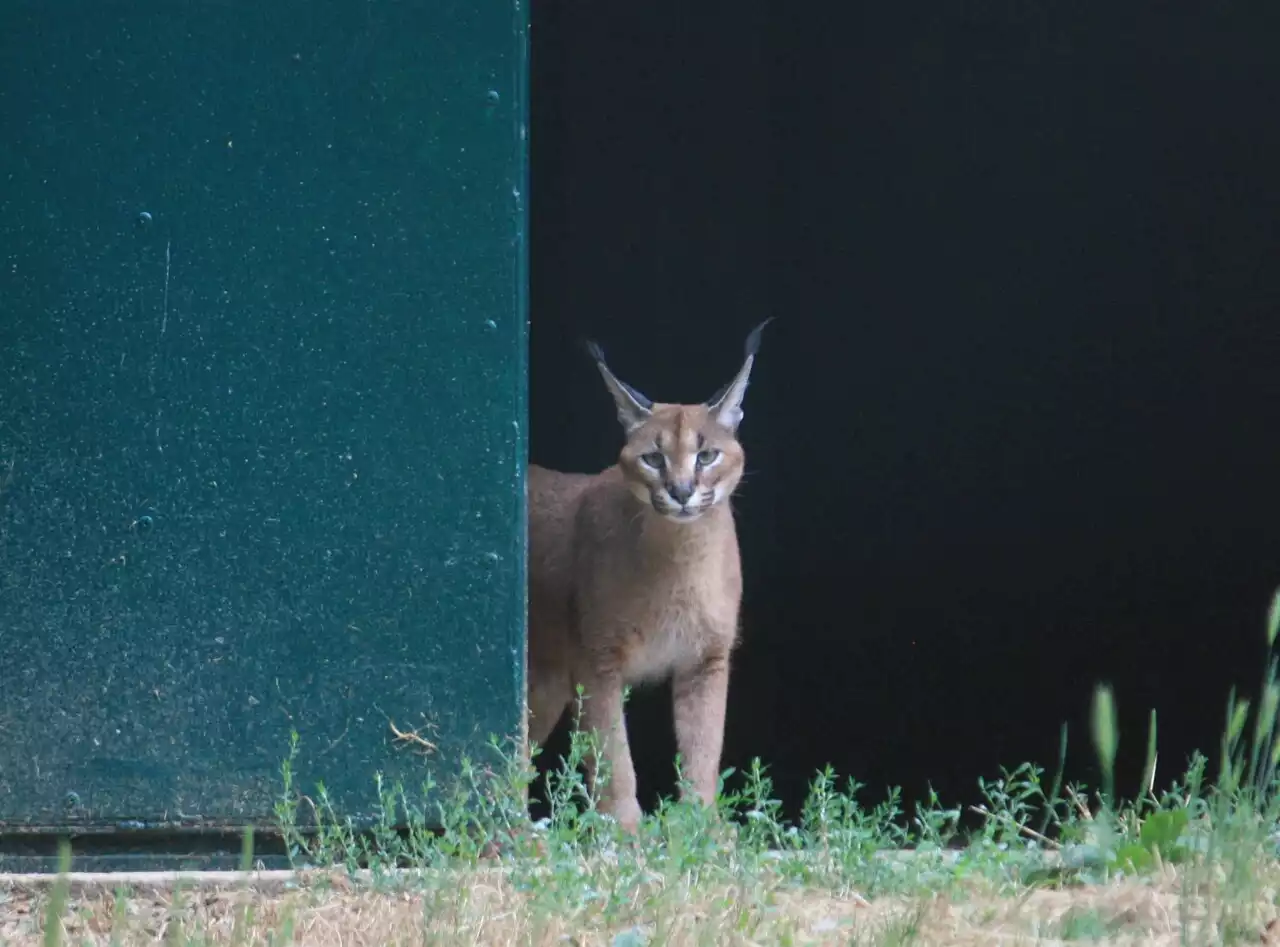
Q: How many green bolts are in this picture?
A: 6